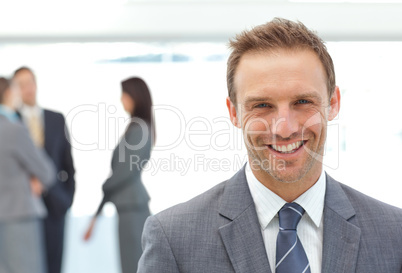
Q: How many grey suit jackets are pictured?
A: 3